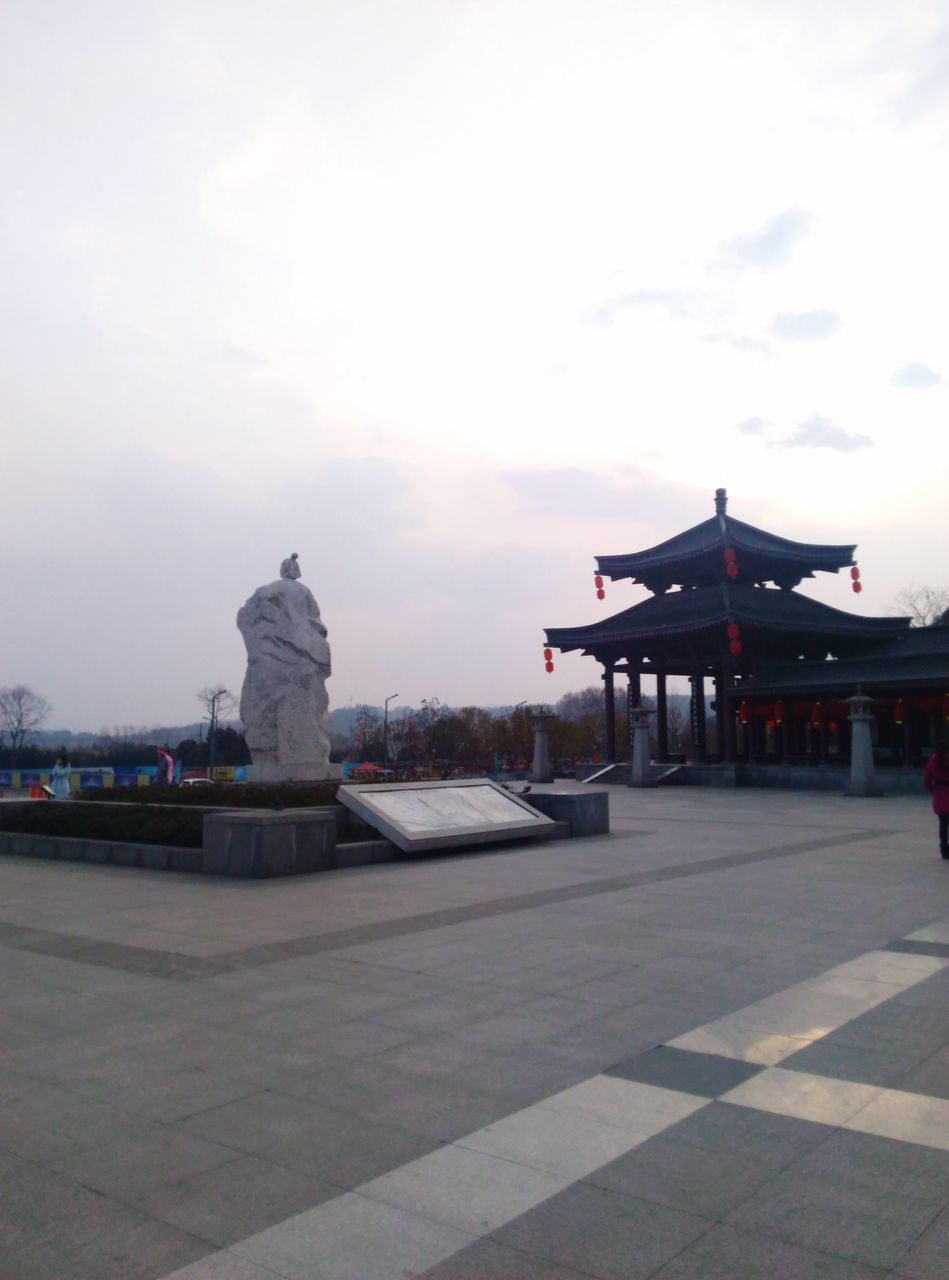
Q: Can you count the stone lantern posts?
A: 3